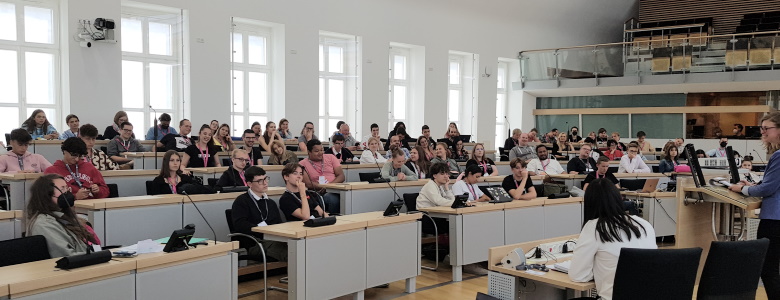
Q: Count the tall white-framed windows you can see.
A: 7